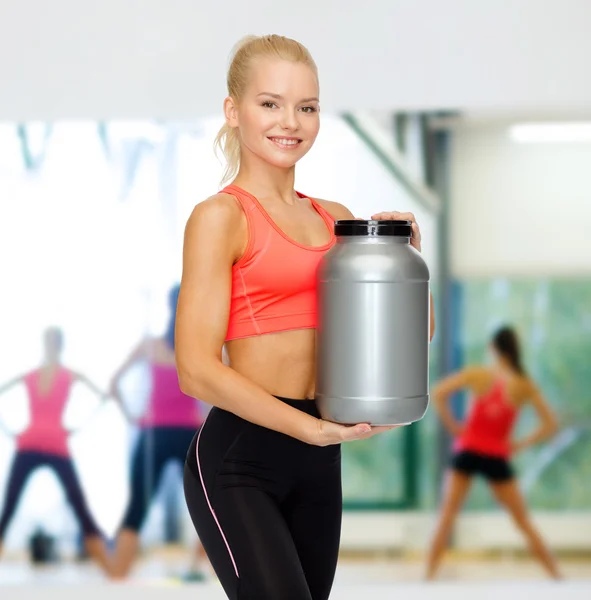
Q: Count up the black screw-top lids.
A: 1